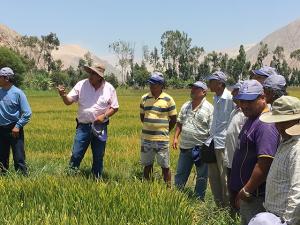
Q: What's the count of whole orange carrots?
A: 0